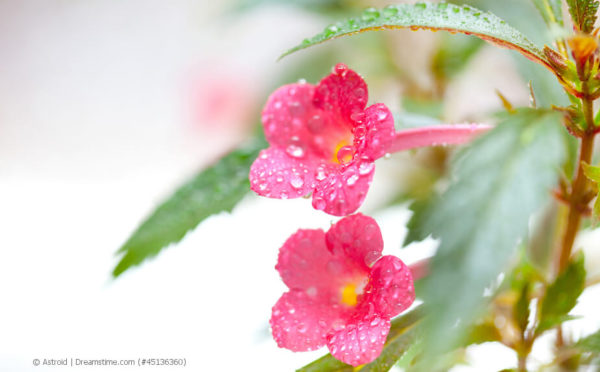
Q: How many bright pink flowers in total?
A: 2